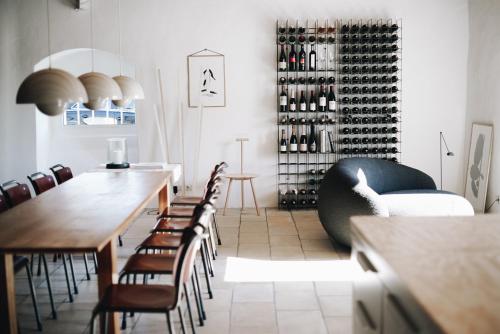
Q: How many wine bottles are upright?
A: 14